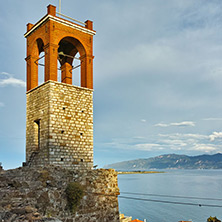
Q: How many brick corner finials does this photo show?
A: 3